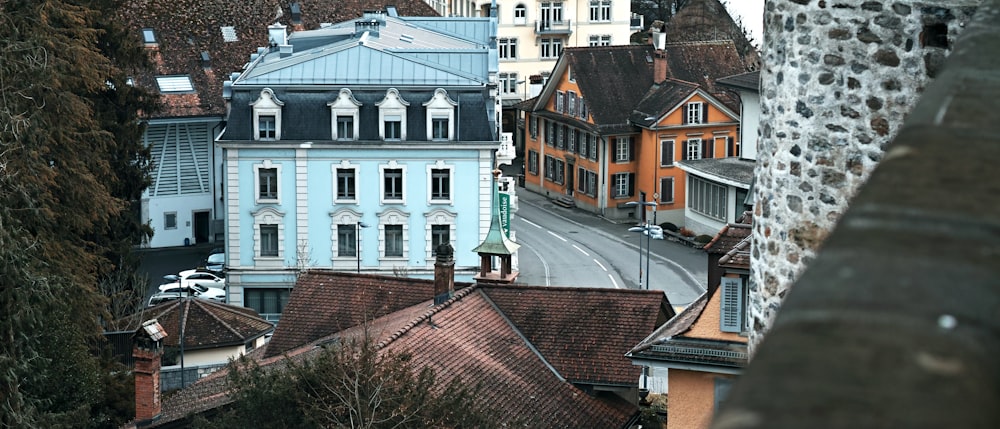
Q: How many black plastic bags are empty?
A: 0